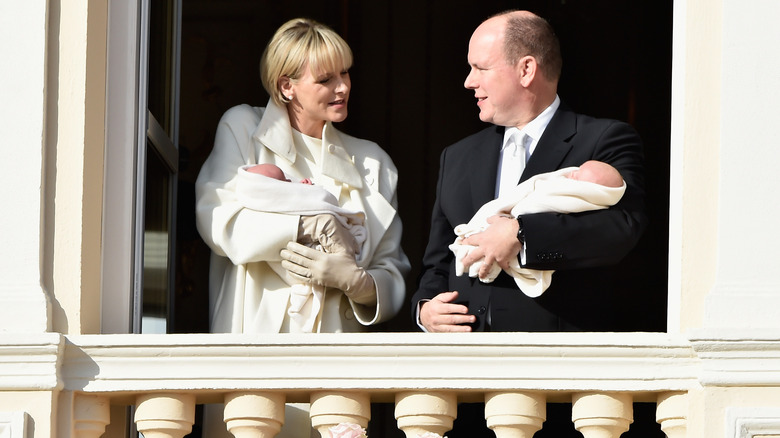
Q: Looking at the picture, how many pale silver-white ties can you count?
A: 1